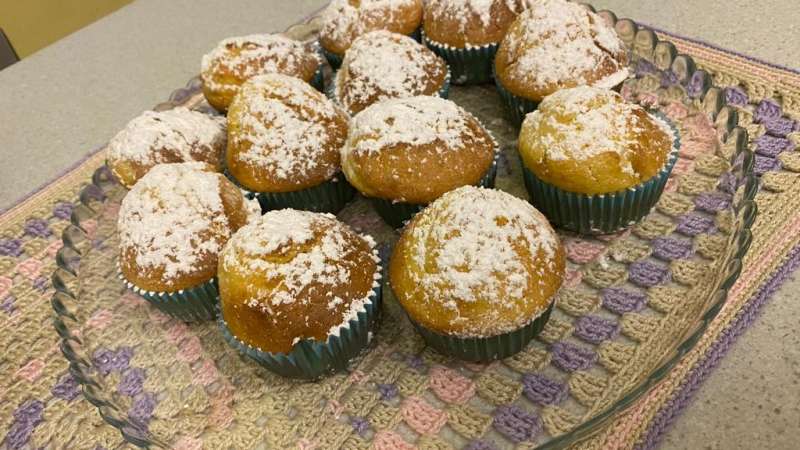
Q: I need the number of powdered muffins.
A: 12